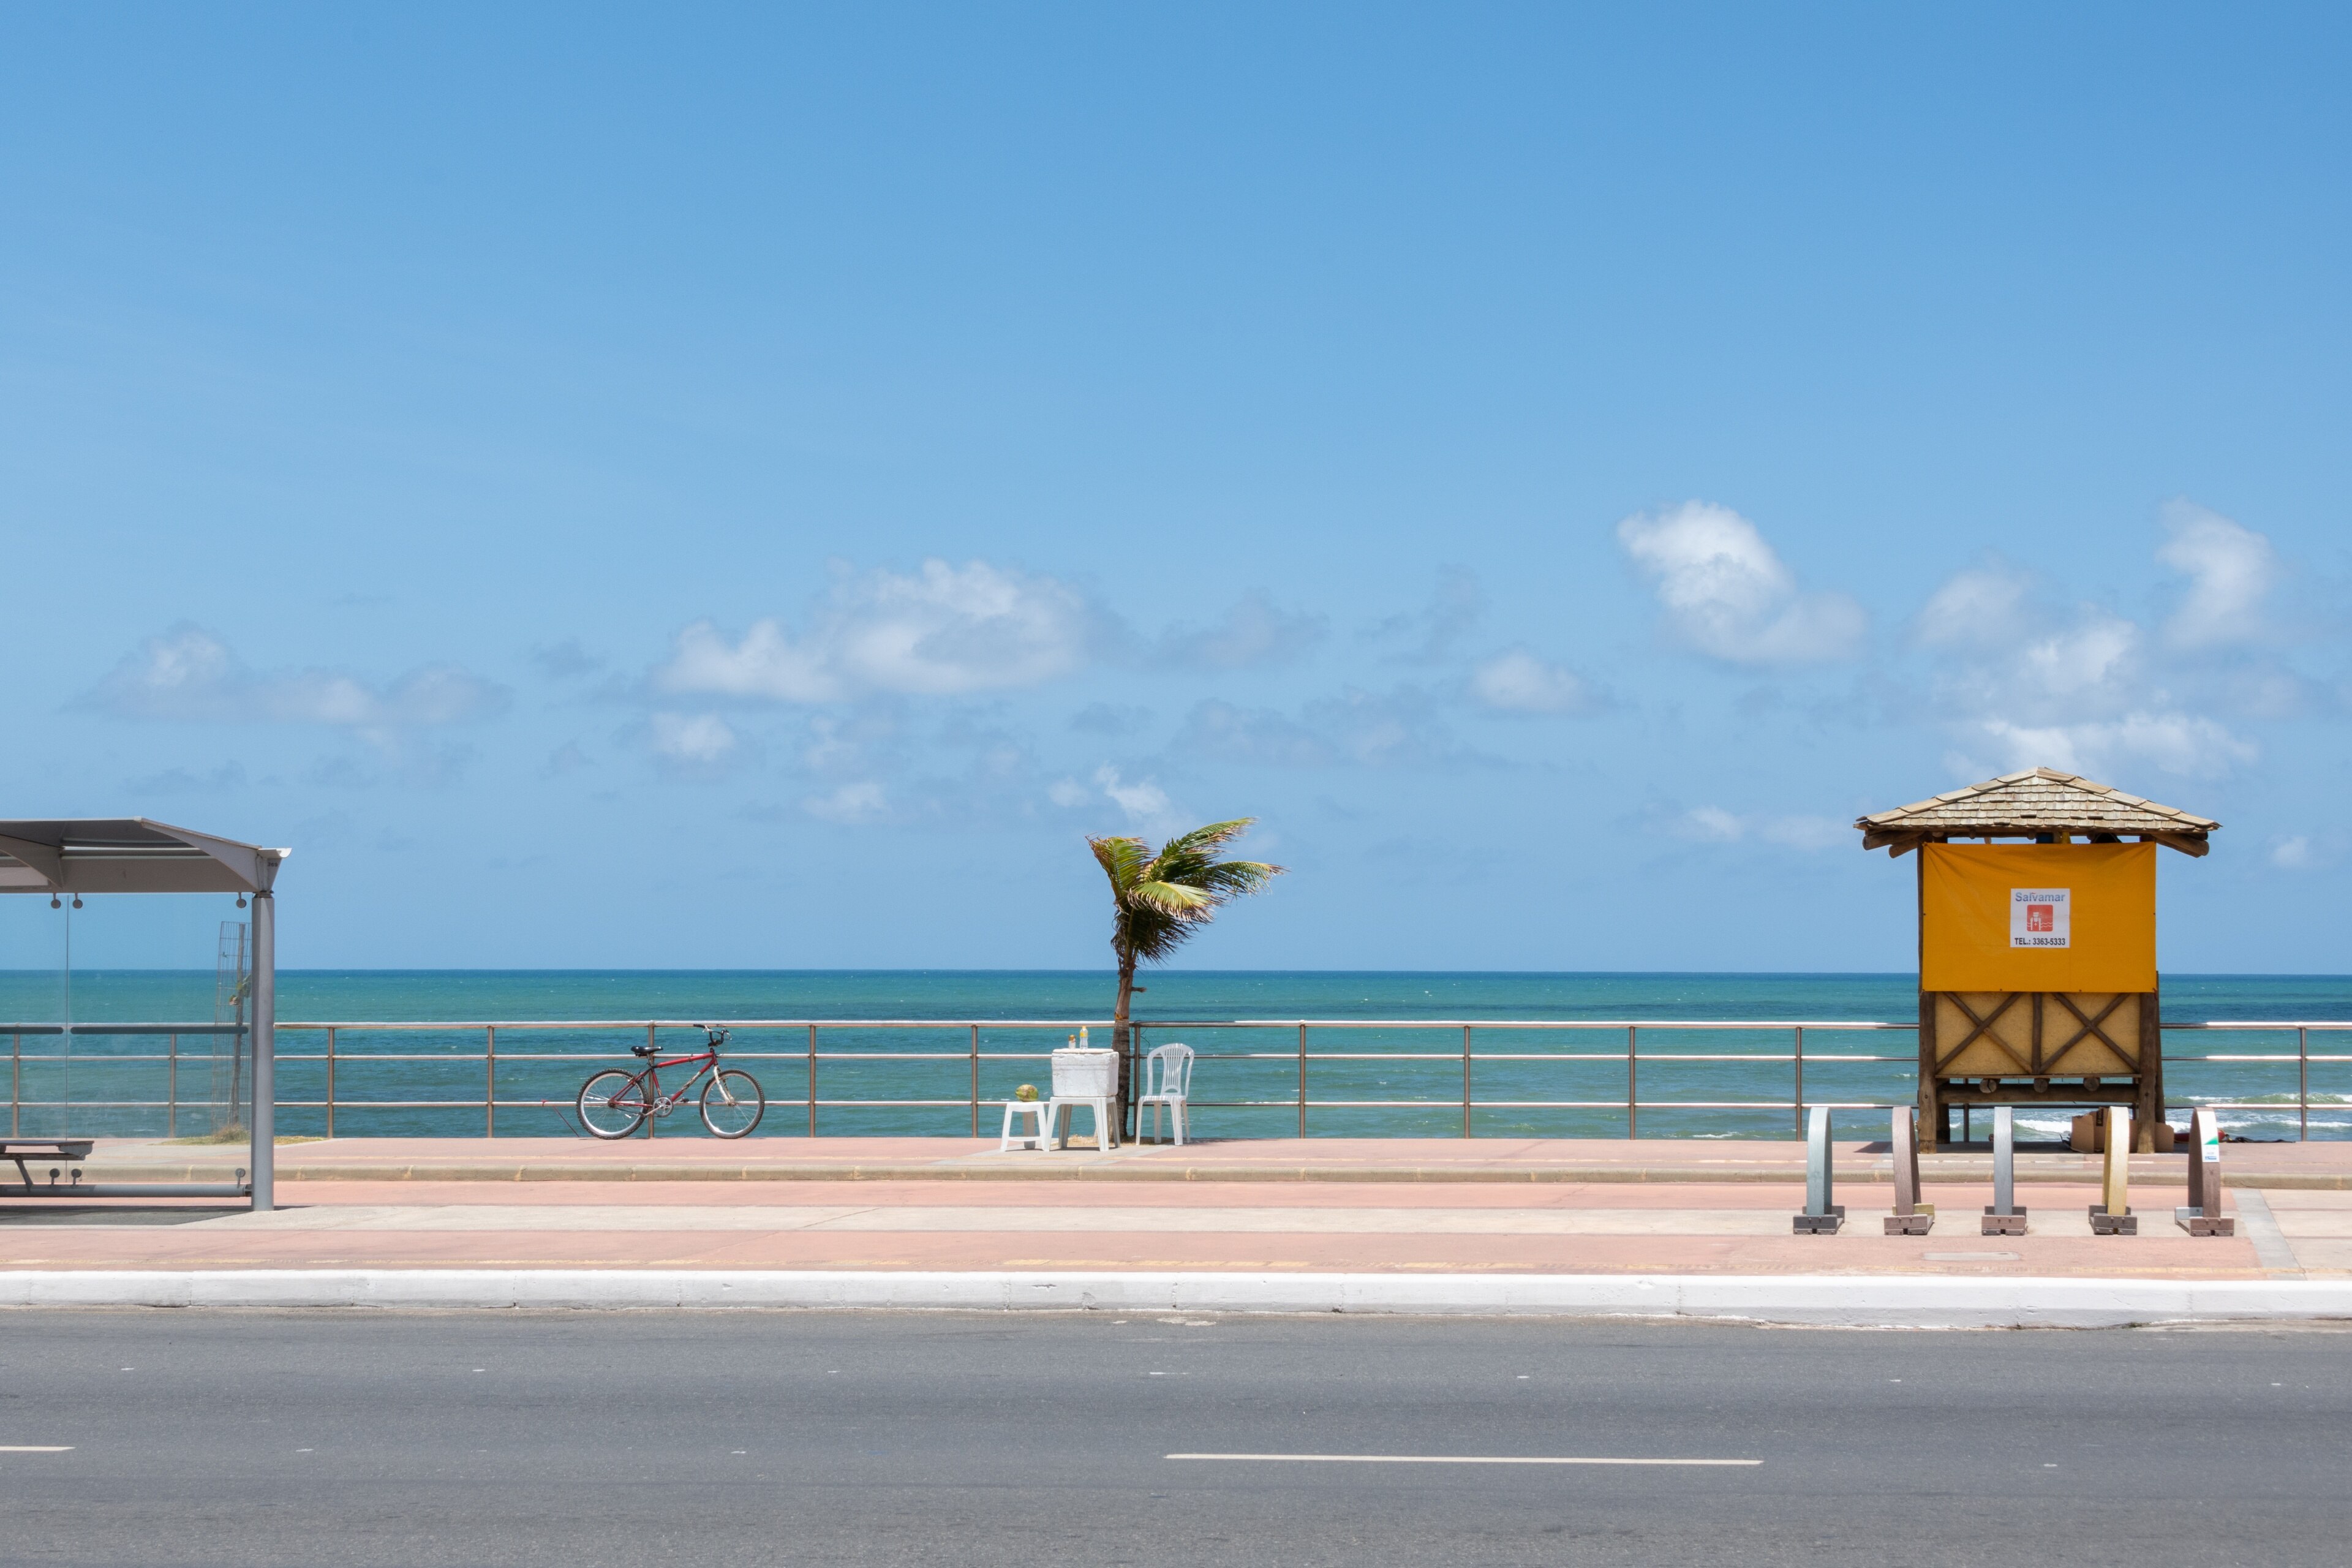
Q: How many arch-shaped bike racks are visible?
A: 5